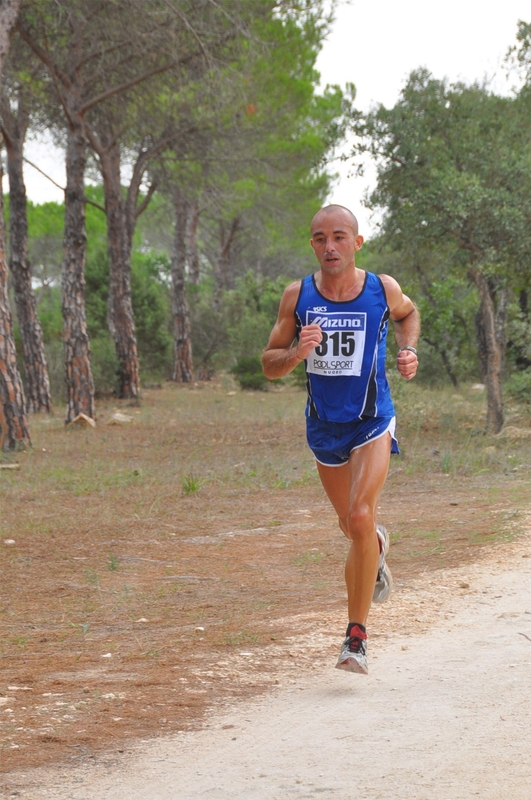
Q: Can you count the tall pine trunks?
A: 5